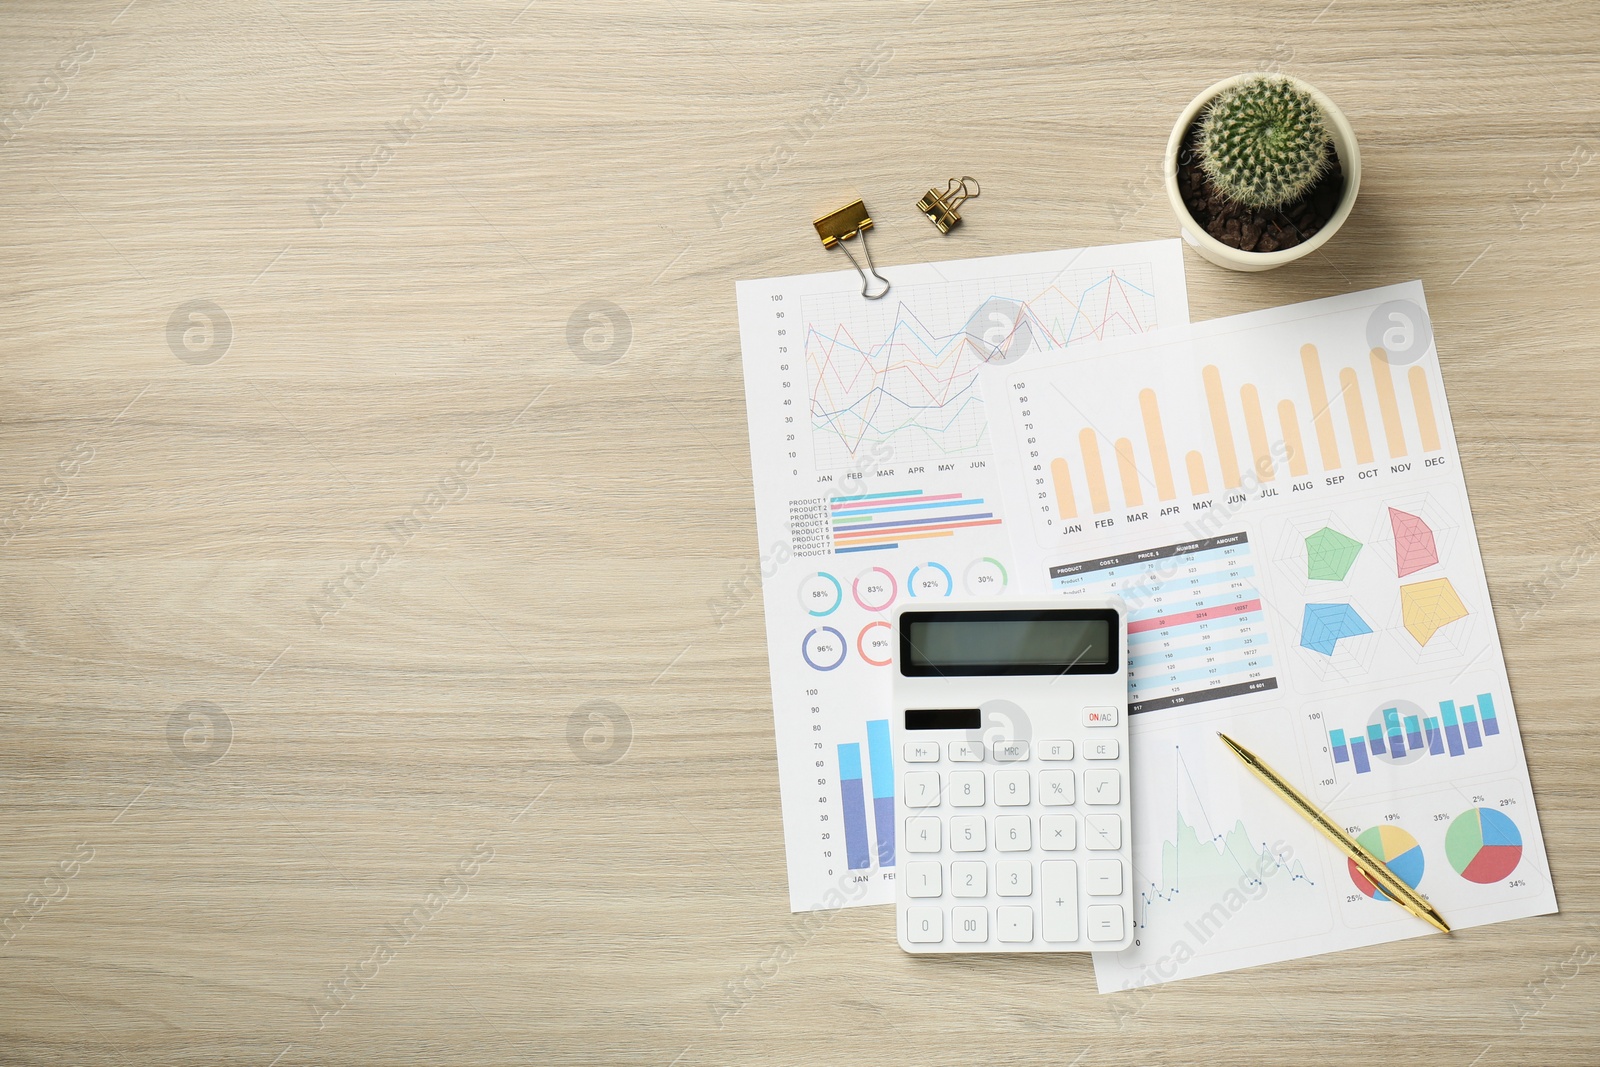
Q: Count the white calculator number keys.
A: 11